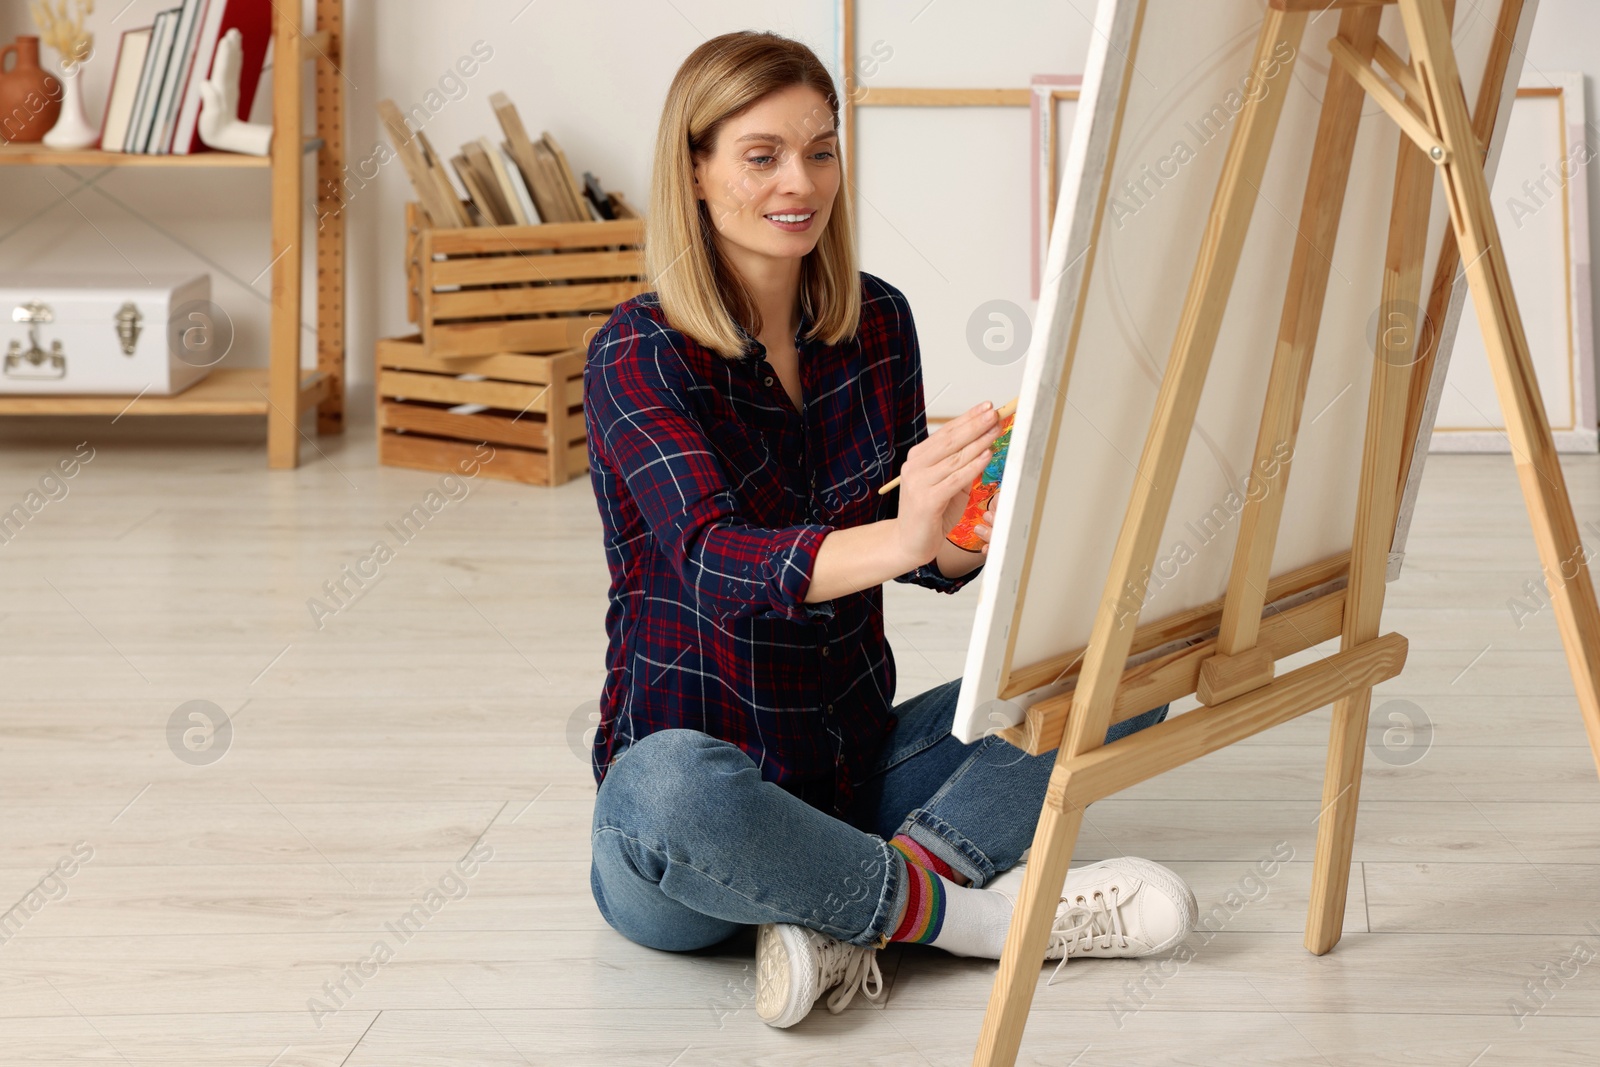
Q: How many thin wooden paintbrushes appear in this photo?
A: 1